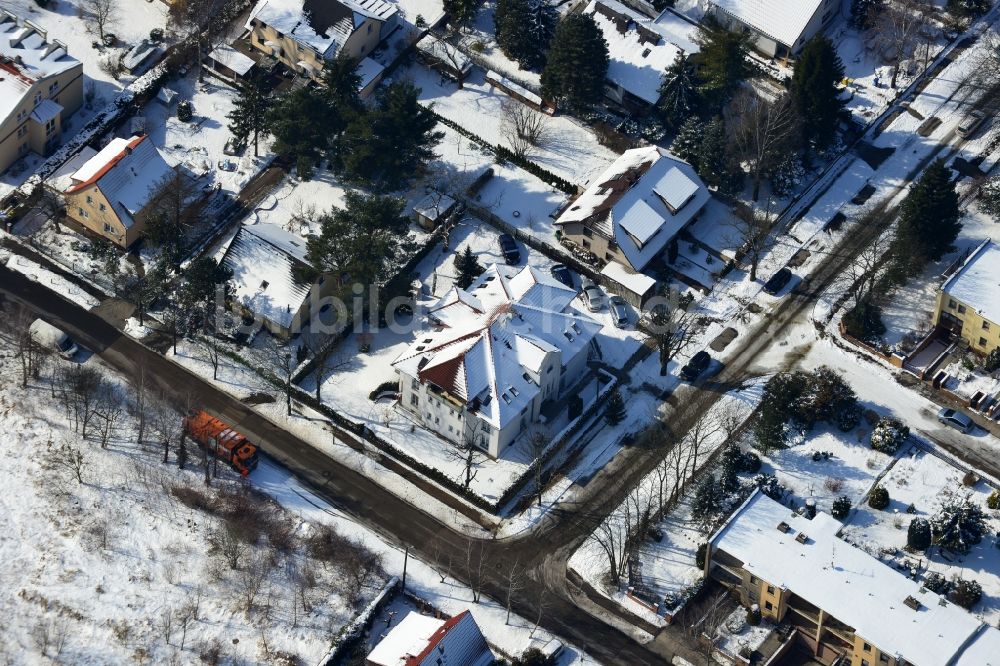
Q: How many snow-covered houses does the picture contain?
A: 11